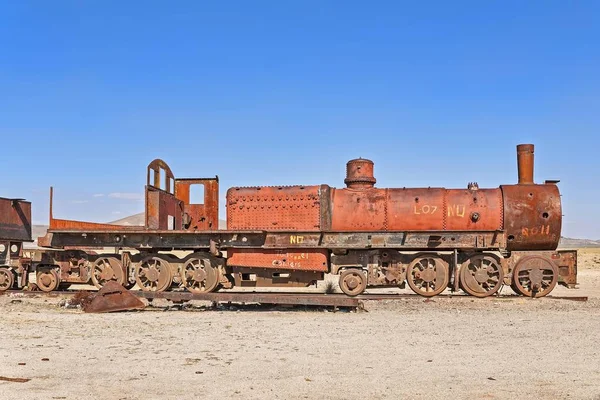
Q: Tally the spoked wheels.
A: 7